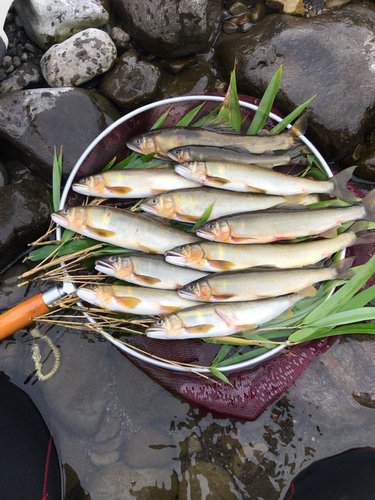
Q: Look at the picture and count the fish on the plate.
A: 12